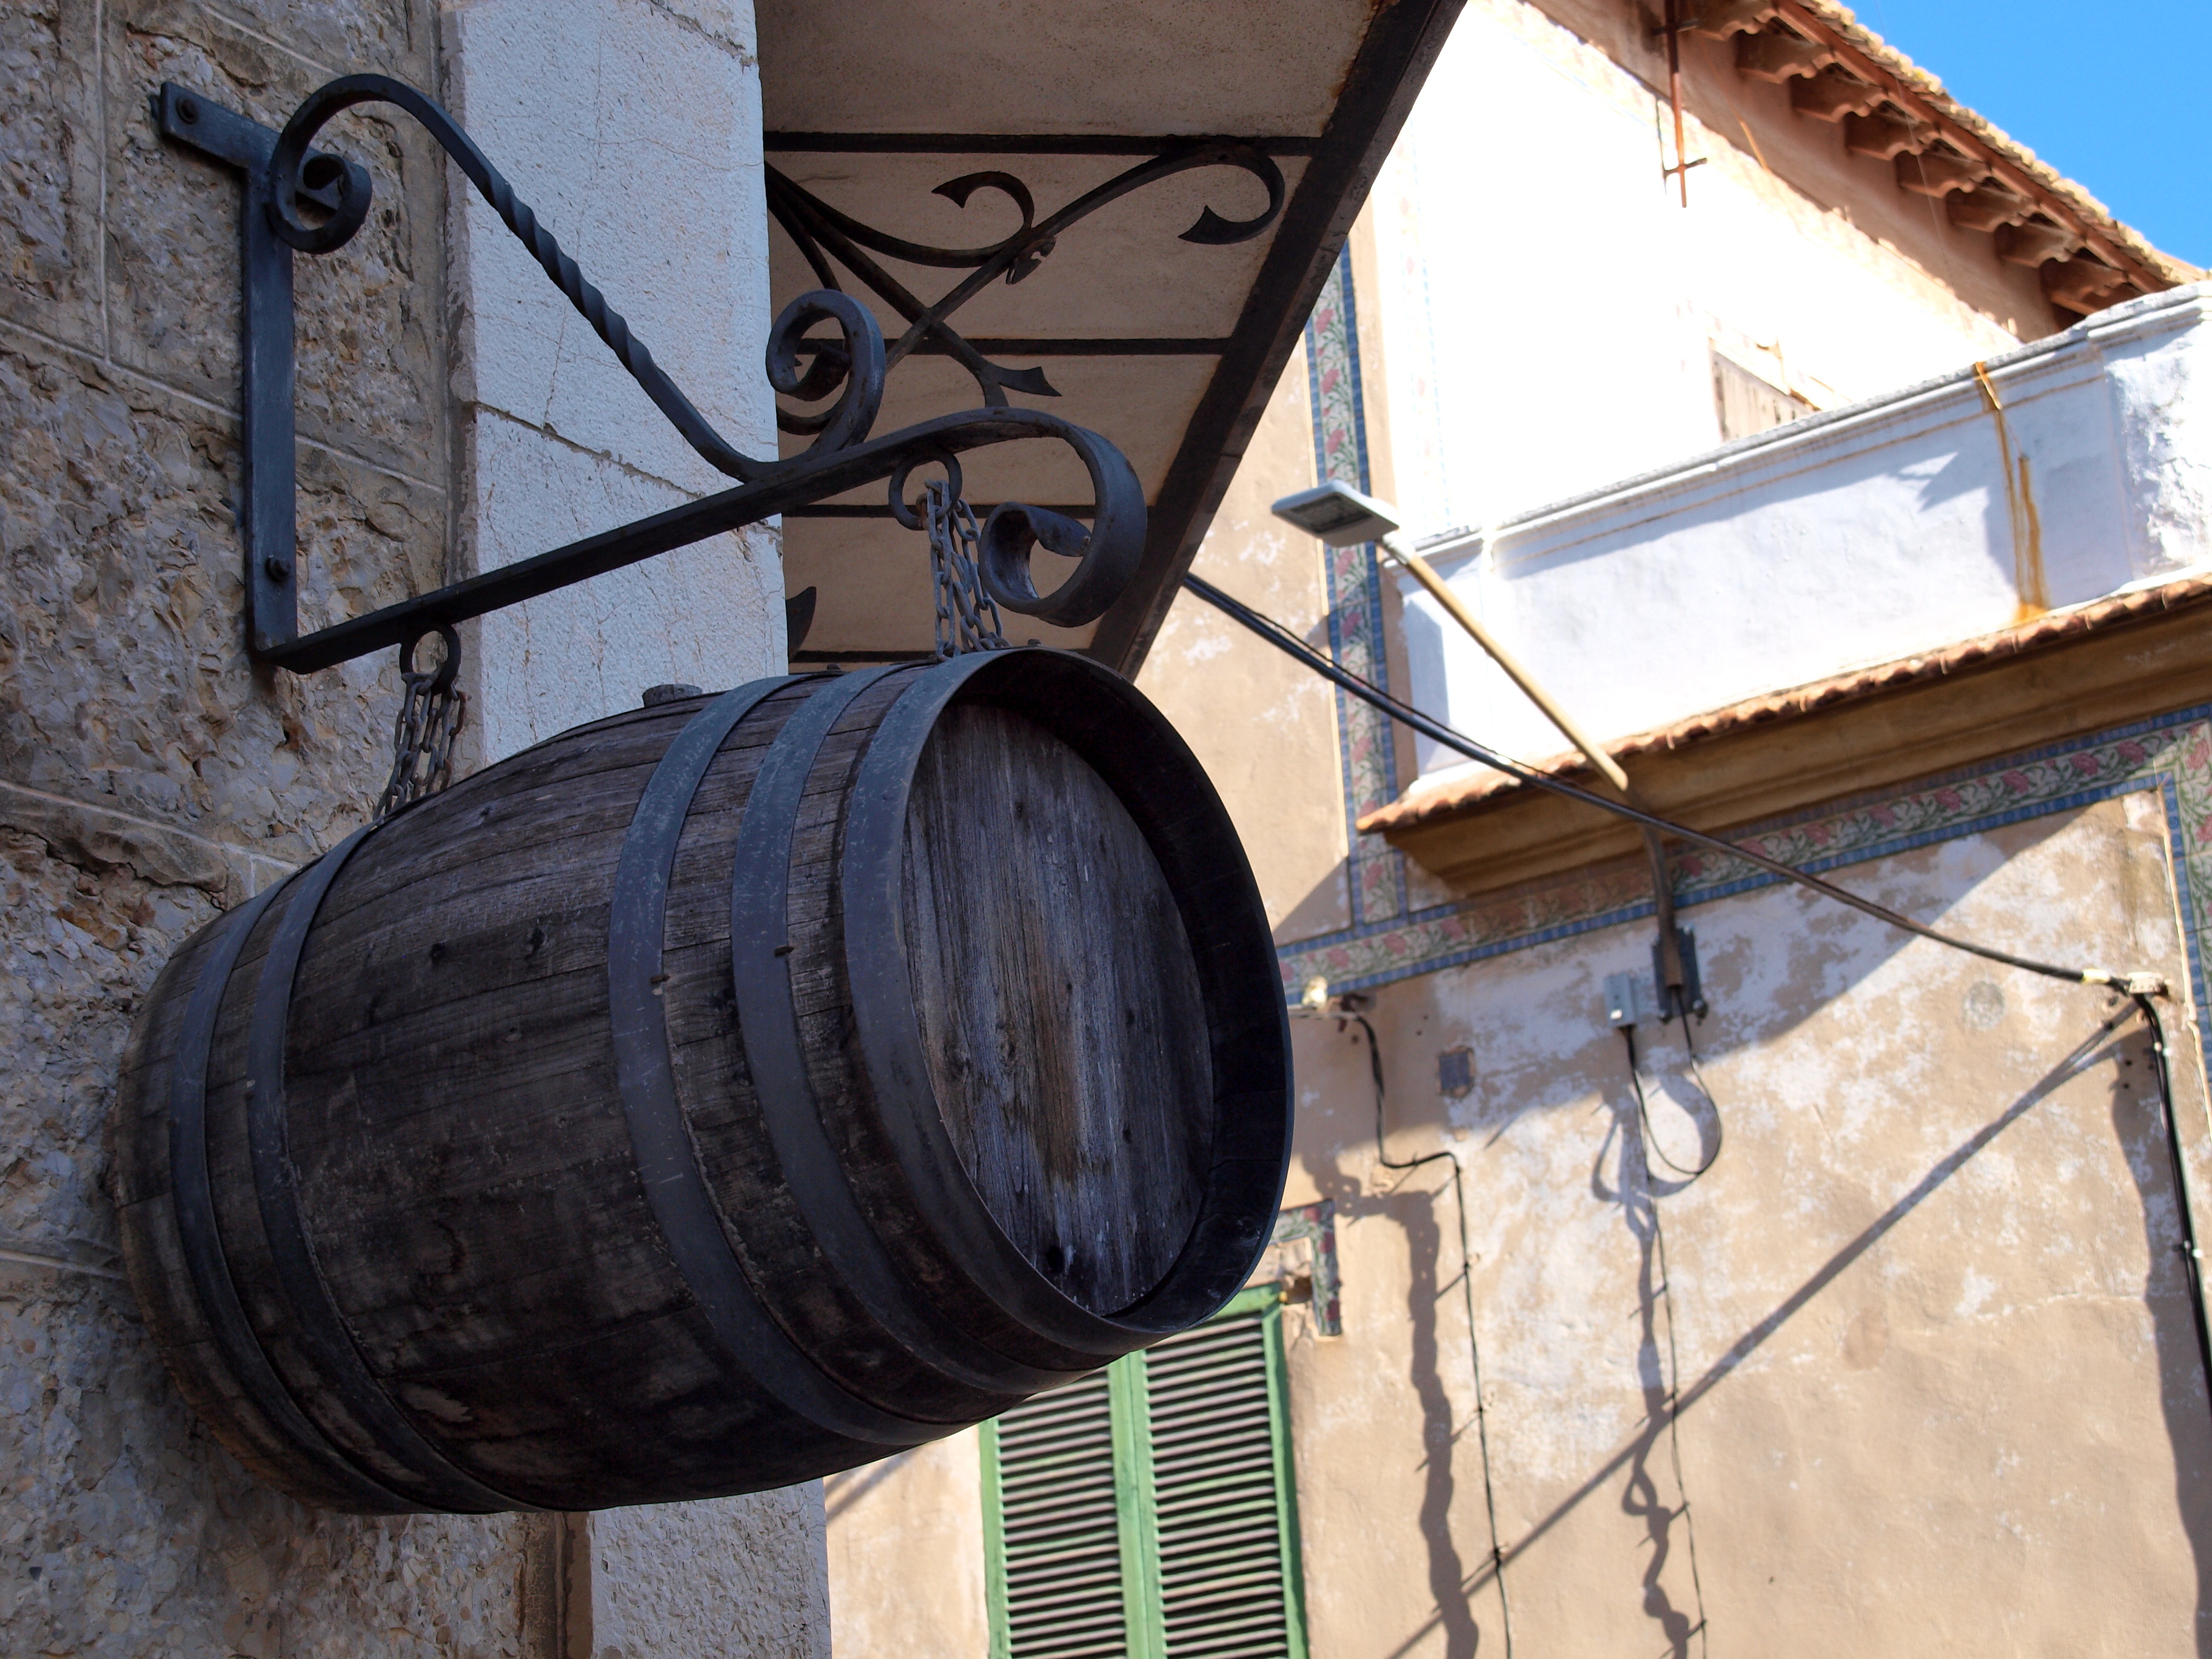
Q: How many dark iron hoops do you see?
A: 5